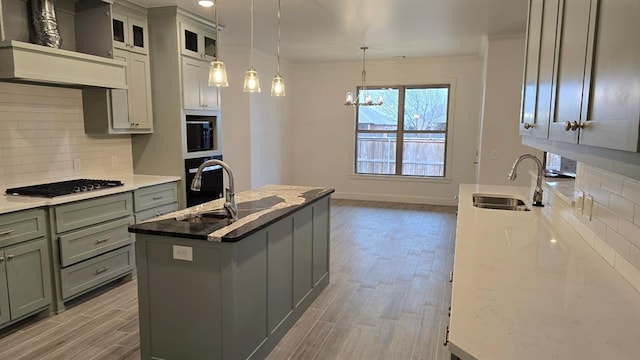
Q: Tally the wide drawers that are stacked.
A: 3